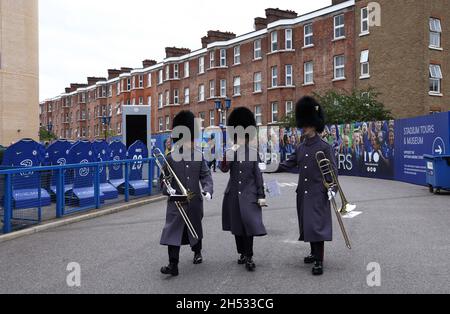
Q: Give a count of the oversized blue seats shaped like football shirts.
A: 6